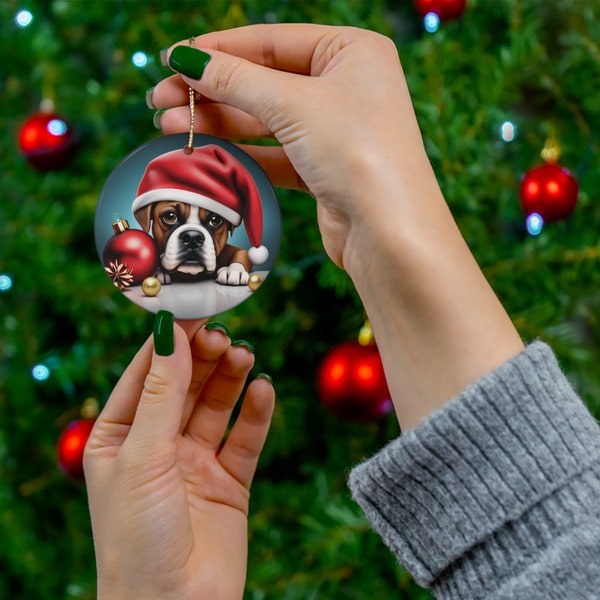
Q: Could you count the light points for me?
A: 8